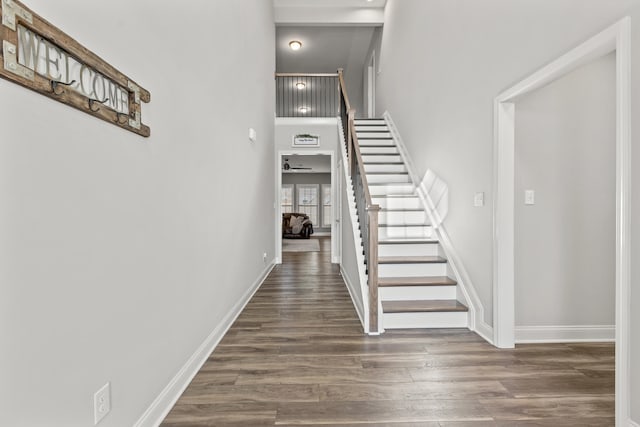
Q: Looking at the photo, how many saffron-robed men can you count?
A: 0